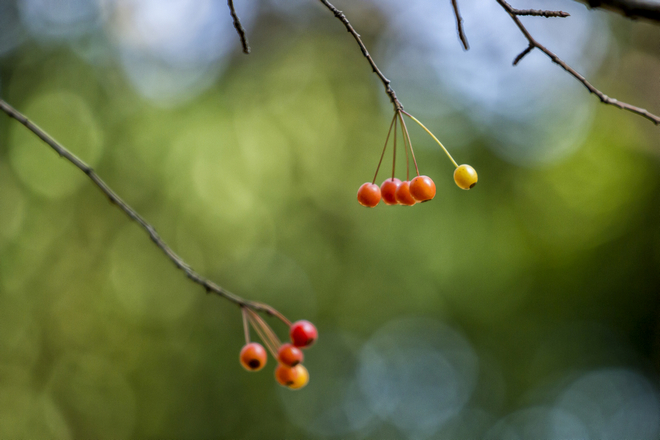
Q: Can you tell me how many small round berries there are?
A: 10